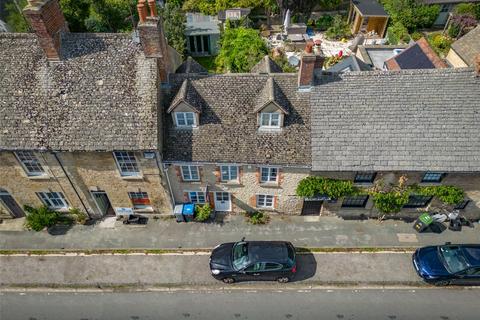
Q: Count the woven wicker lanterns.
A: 0